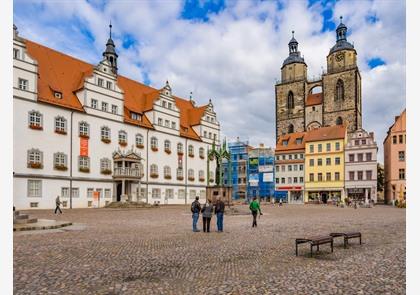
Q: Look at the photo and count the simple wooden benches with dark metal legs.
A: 2